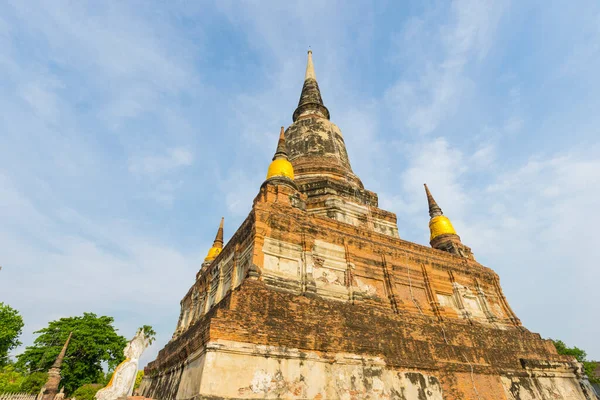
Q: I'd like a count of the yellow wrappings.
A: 3